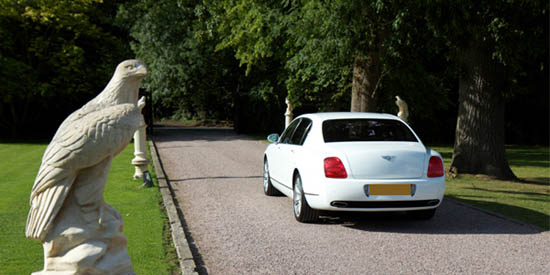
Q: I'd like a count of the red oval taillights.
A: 2